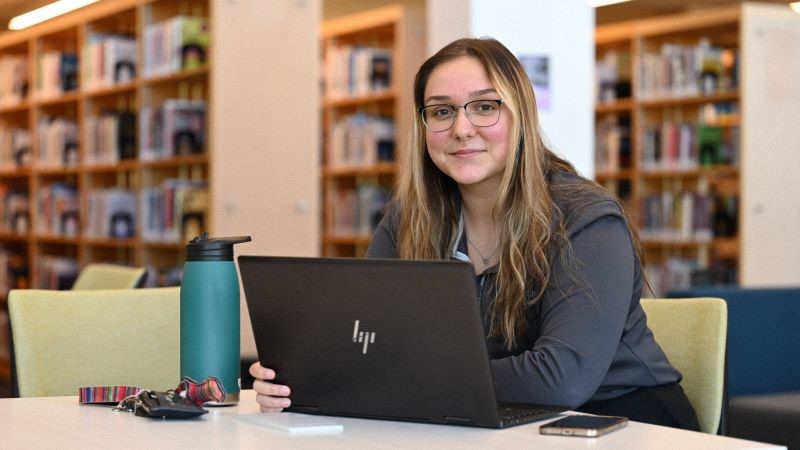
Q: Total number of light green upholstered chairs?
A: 3